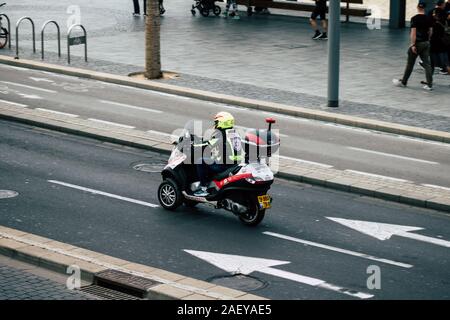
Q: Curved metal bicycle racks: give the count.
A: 4